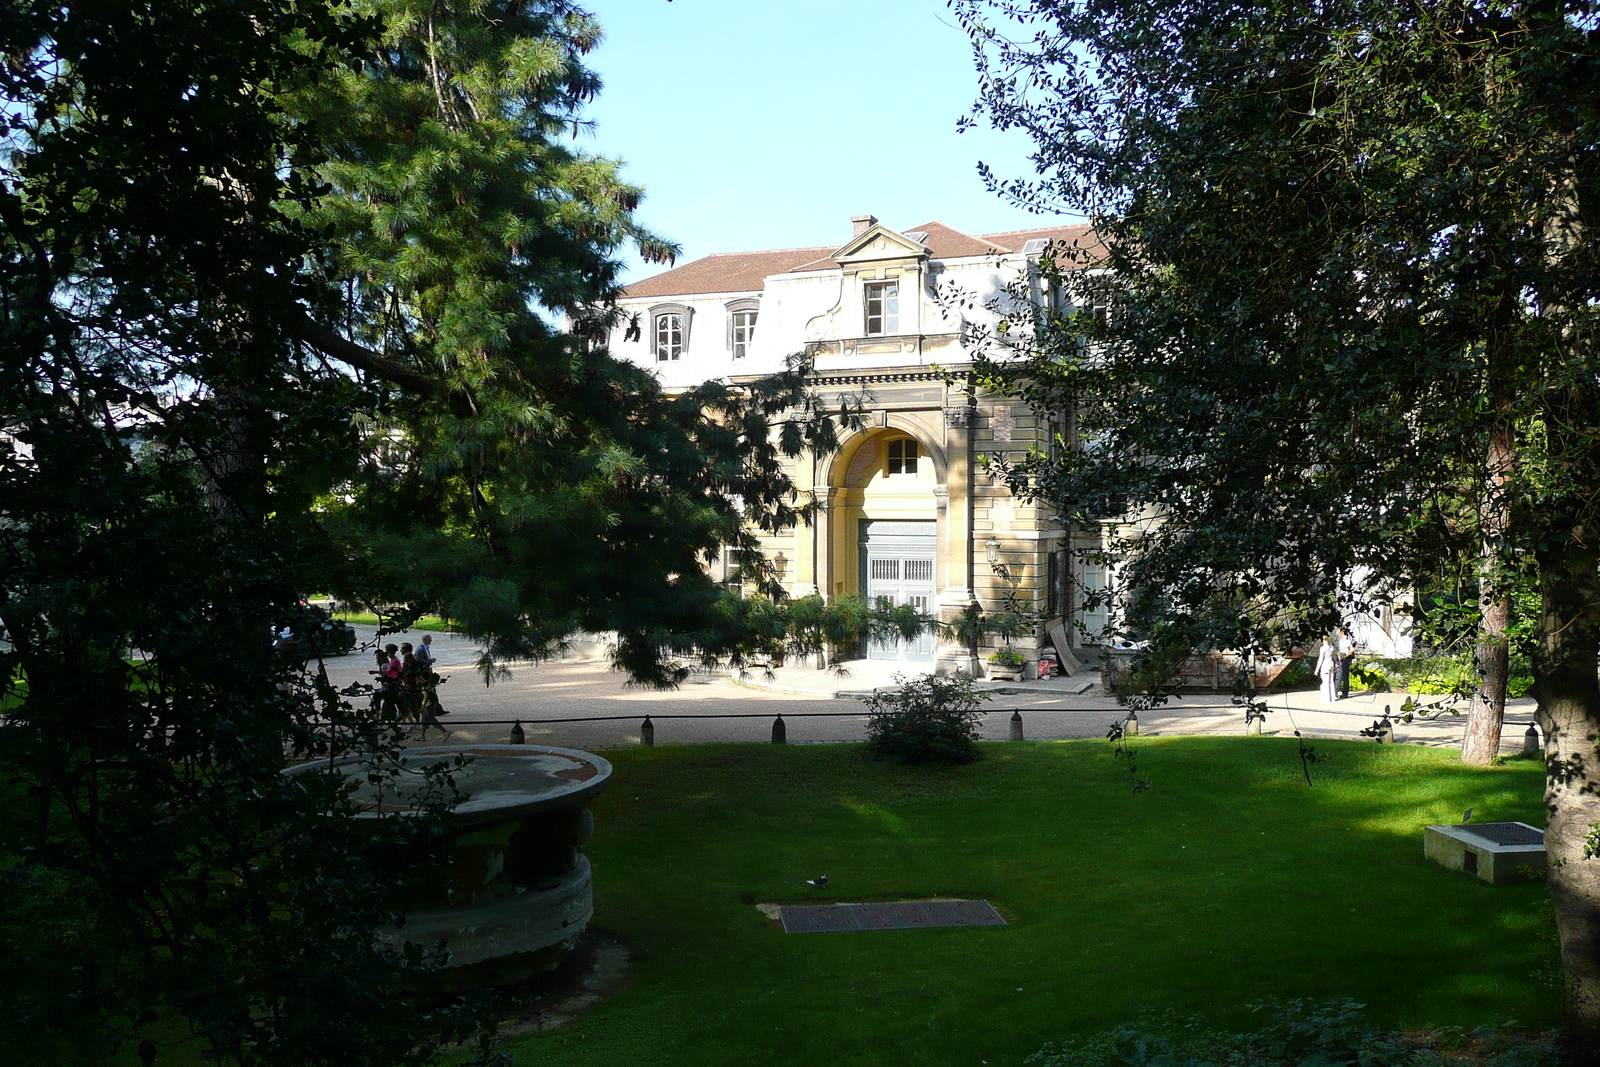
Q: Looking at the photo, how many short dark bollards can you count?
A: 8